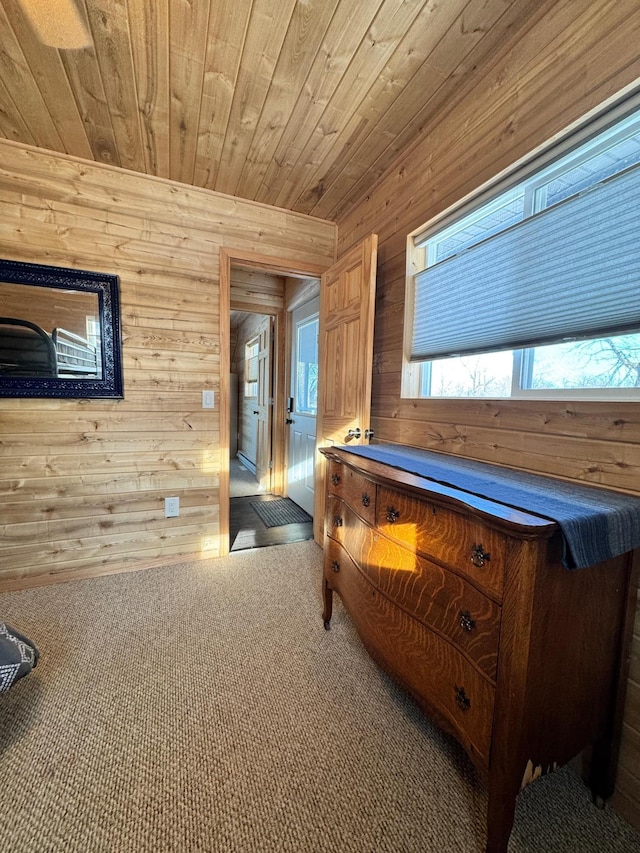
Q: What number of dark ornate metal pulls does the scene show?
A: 8